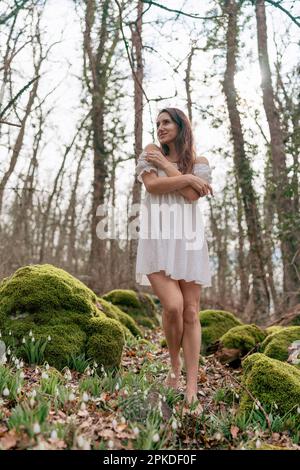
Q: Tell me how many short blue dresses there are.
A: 0